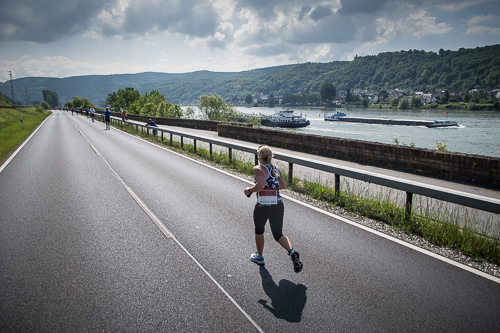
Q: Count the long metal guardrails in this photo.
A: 1